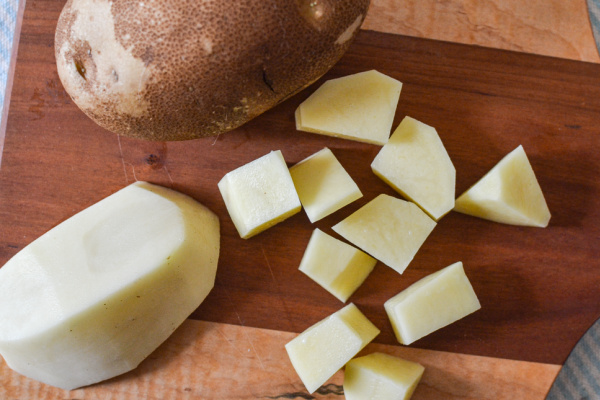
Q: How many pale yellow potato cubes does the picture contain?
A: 10